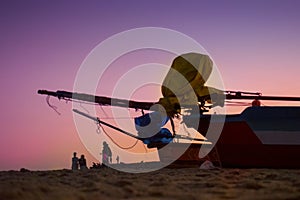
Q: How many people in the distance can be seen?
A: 4